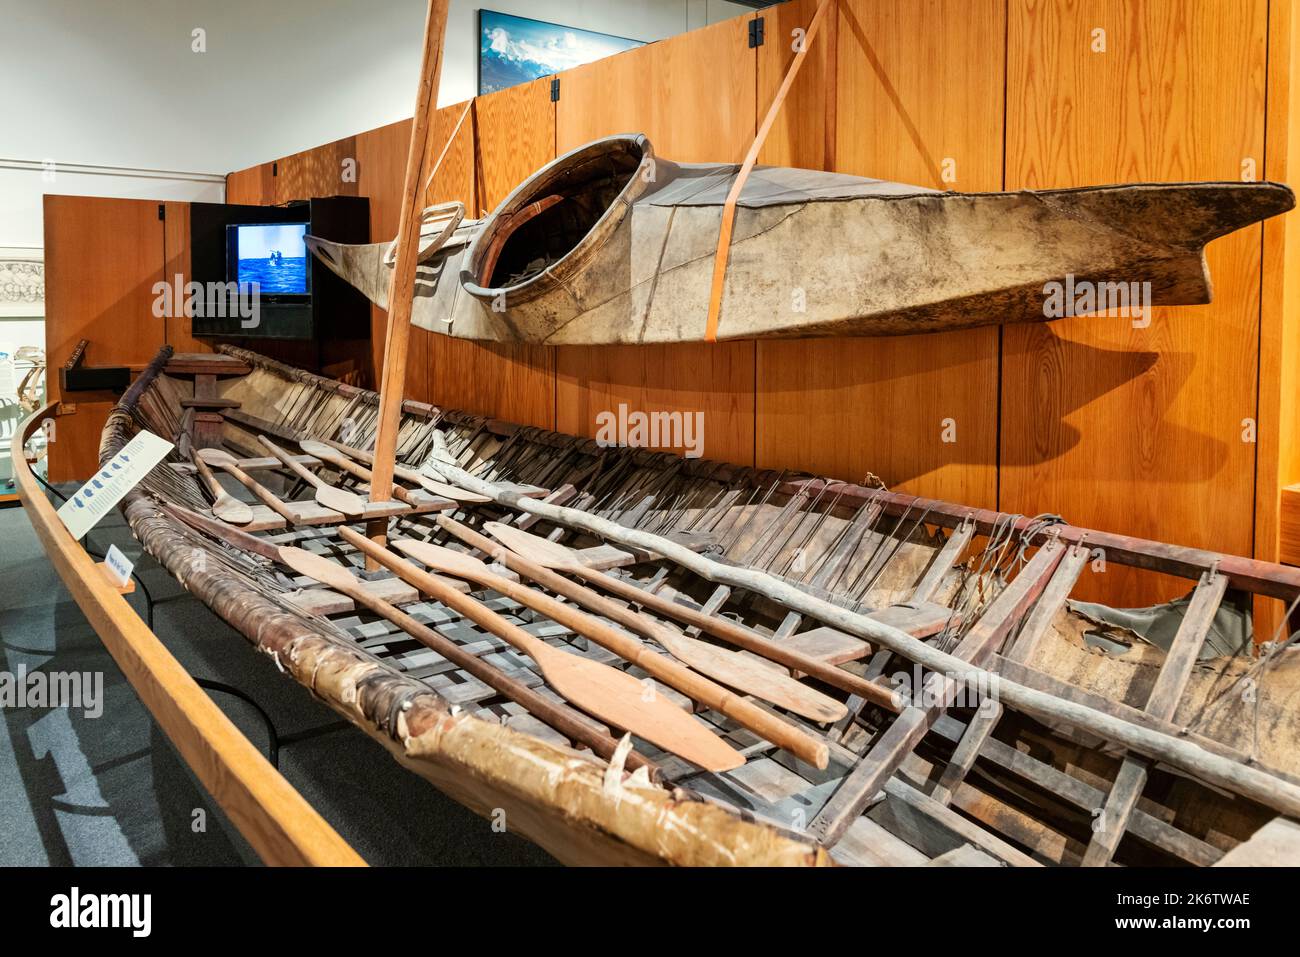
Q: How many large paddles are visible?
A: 5